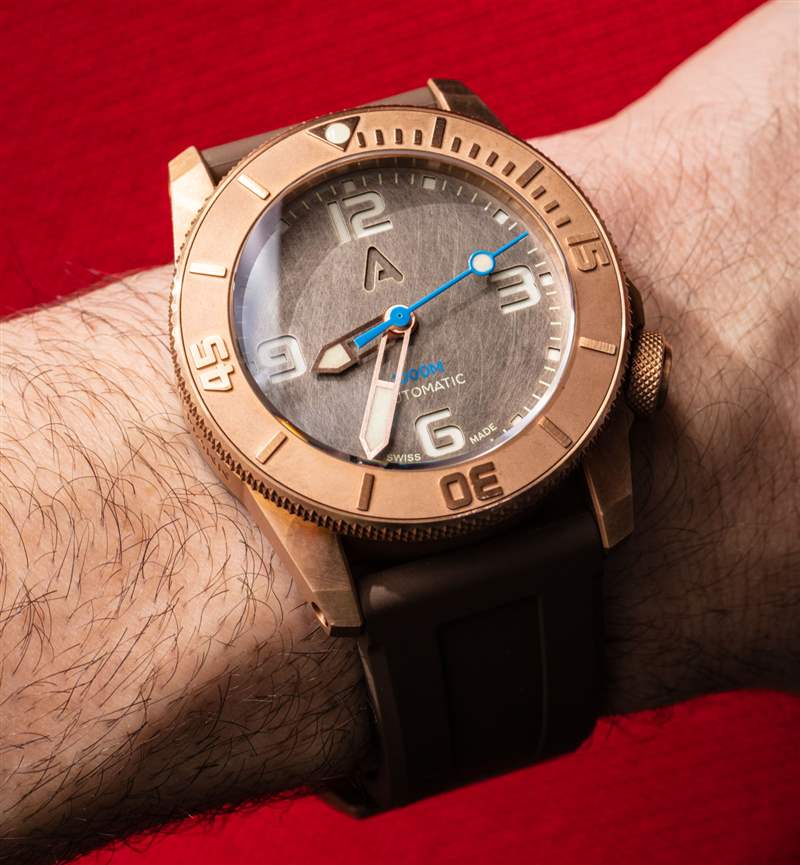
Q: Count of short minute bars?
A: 11